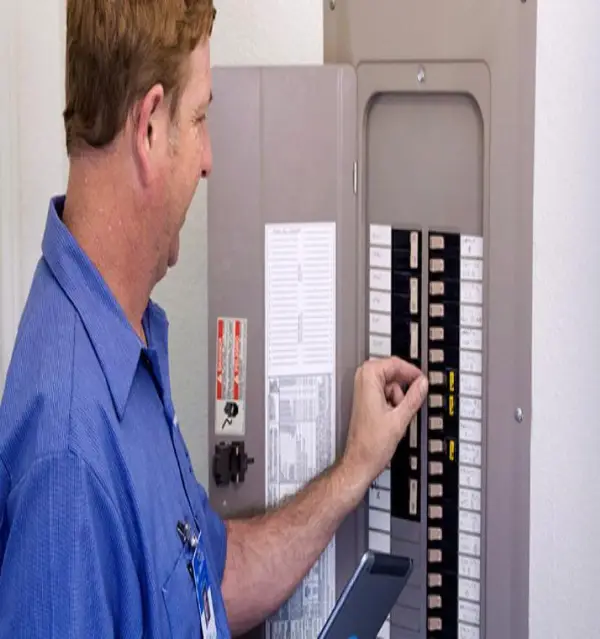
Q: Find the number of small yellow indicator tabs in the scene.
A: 3